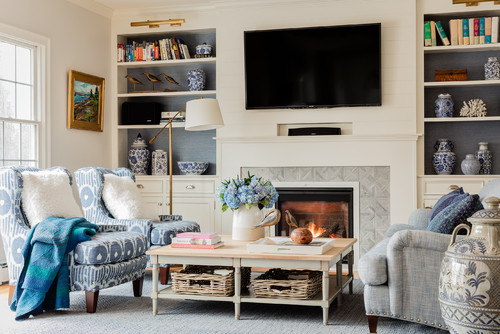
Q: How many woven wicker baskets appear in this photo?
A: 2